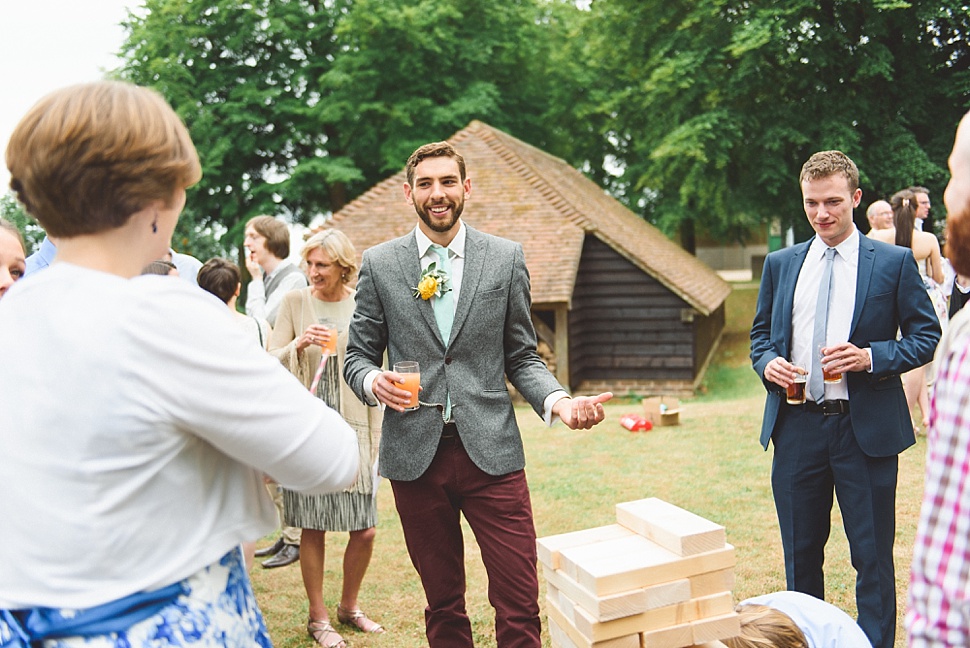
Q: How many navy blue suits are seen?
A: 1